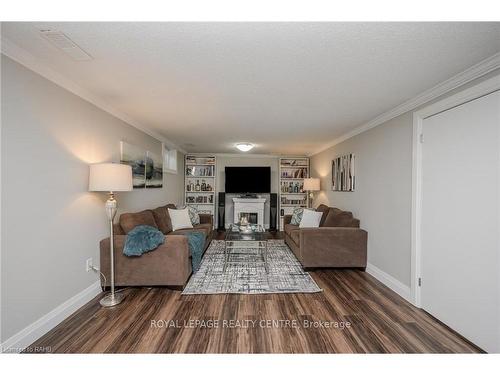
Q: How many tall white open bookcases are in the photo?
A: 2